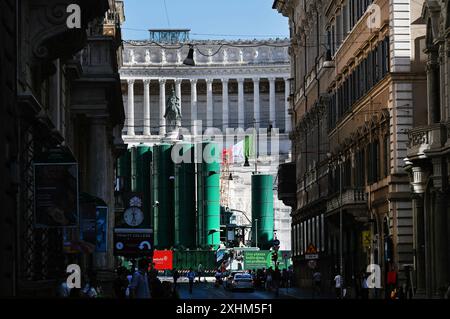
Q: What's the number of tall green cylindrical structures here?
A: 6